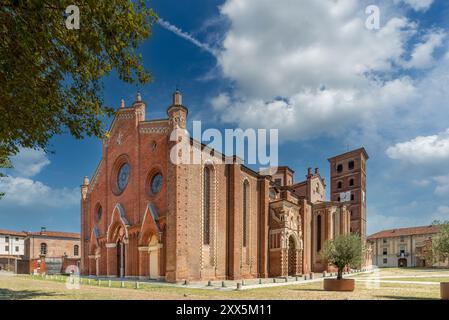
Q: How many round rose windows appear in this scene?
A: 3